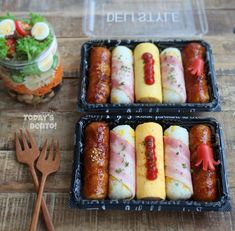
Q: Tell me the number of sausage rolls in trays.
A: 10